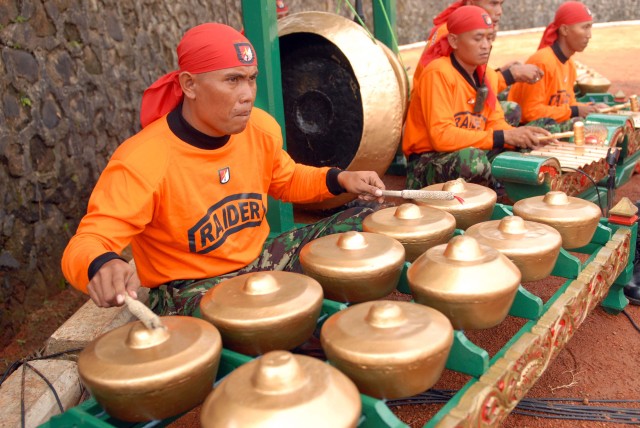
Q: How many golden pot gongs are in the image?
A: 10